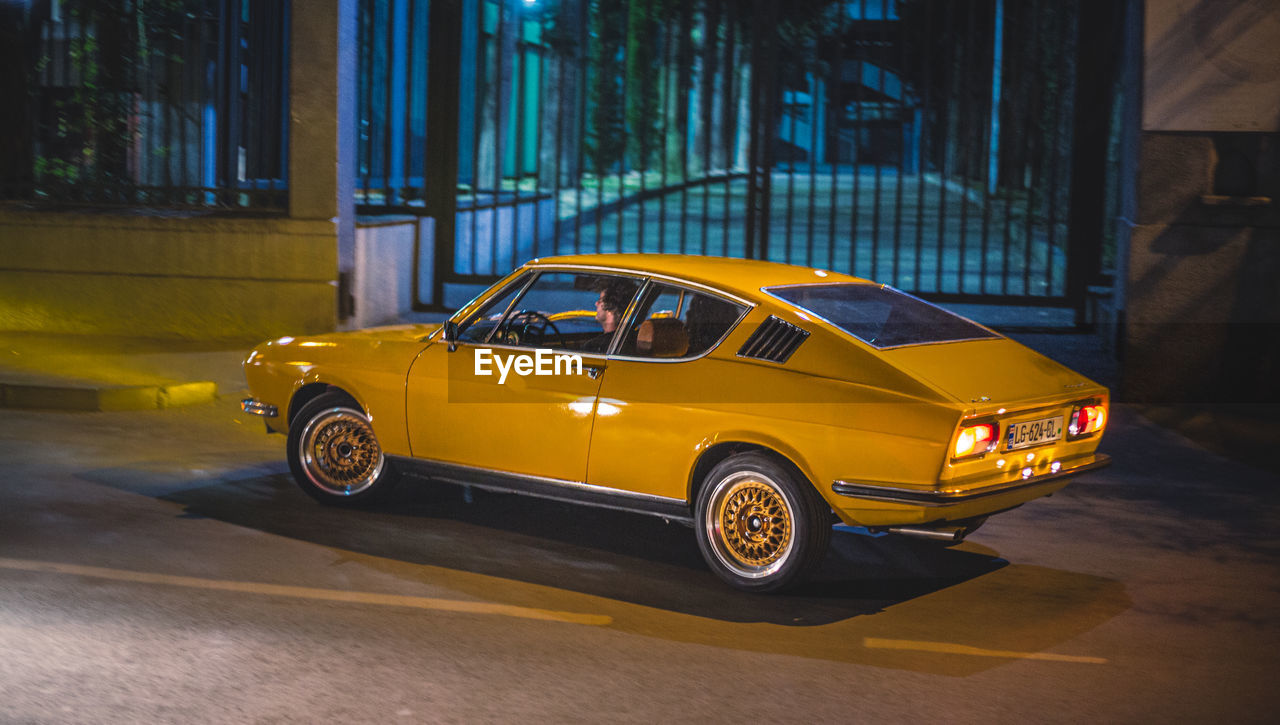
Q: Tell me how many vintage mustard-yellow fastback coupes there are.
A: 1